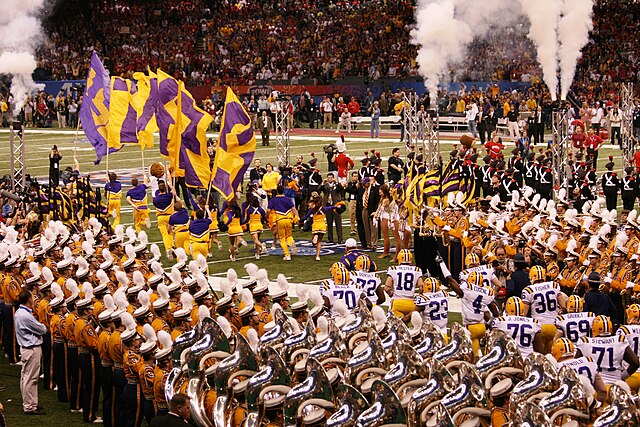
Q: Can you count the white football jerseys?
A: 12